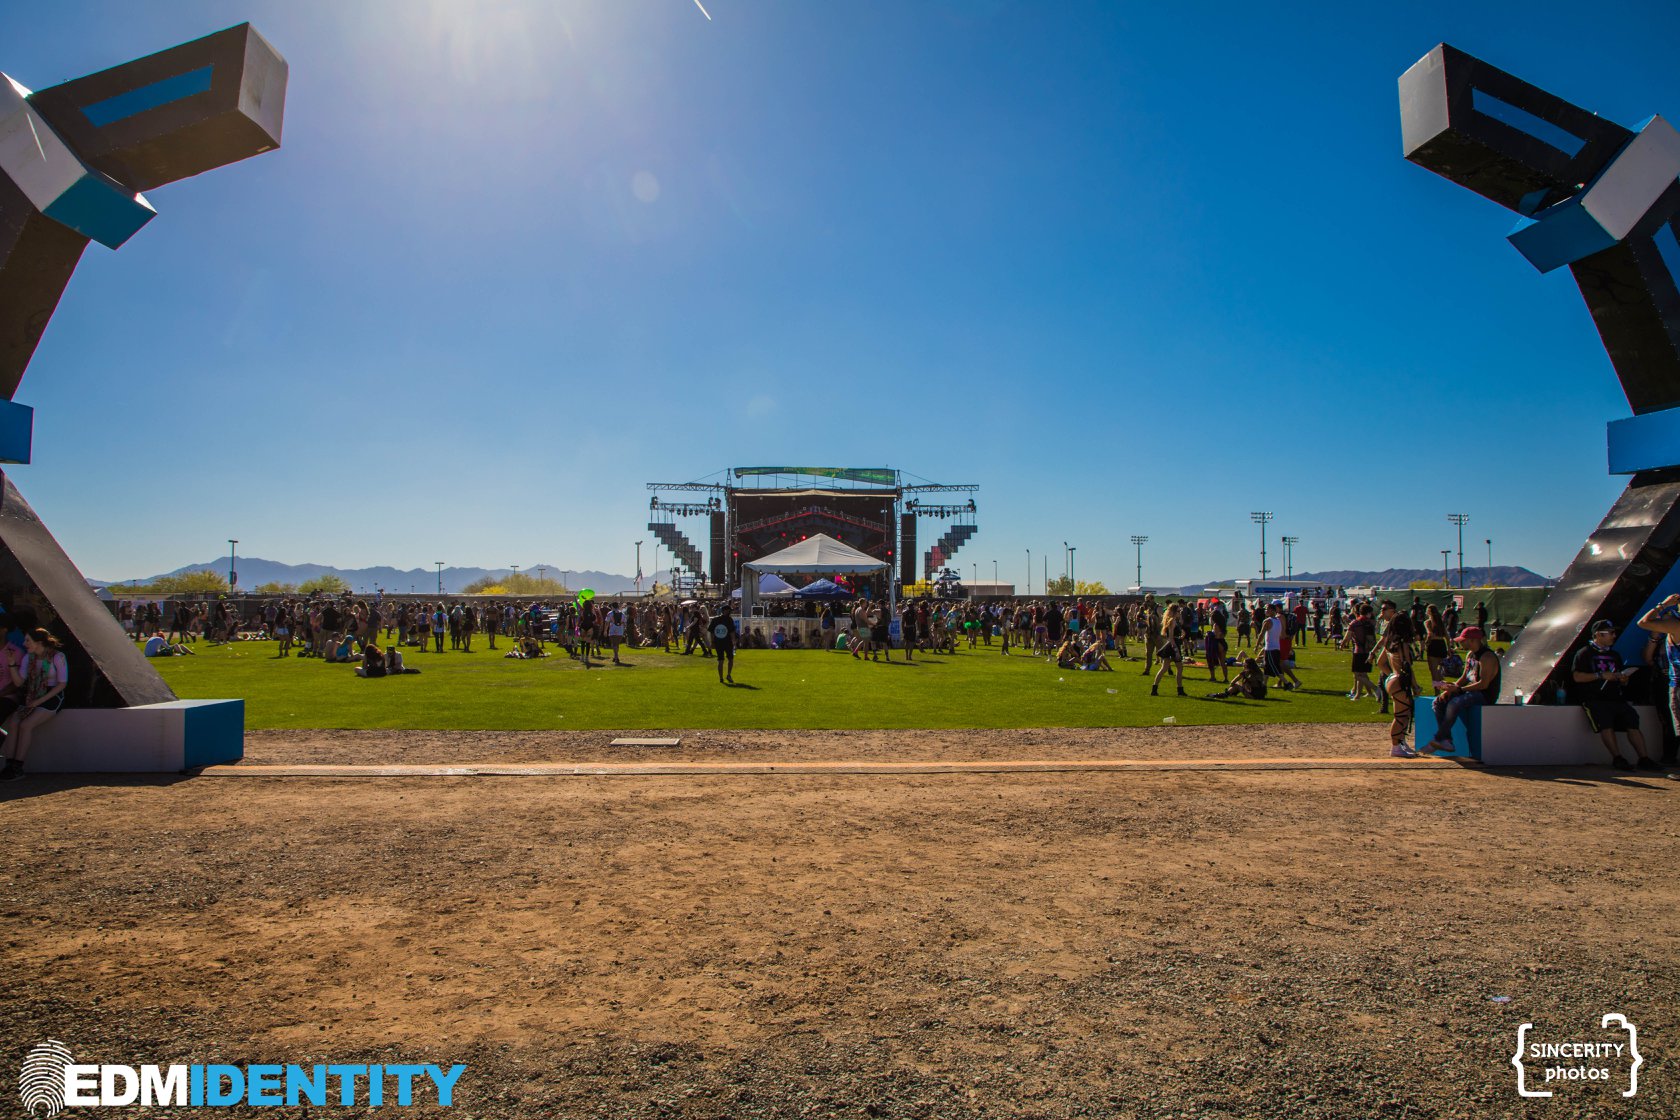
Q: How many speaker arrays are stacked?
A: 2